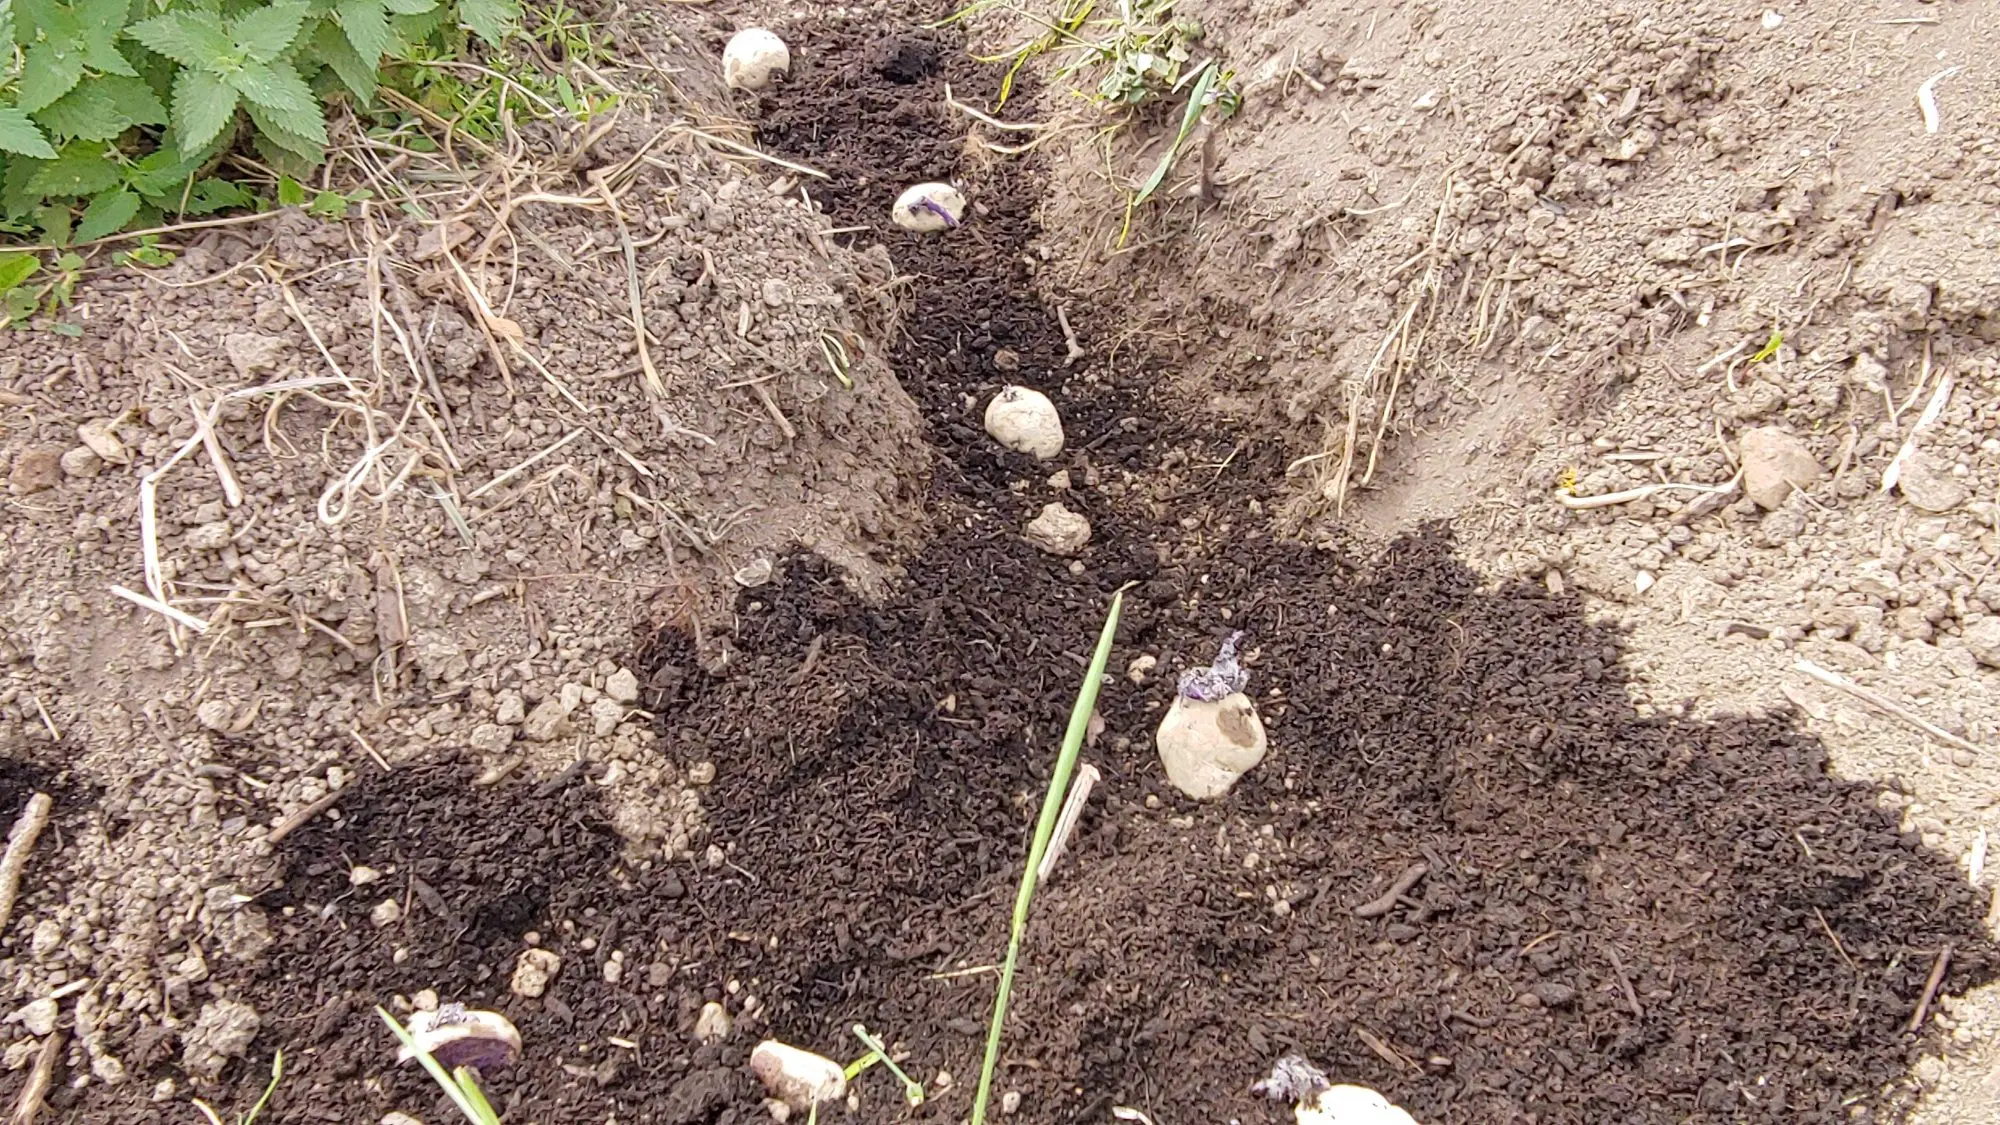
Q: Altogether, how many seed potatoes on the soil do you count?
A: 7